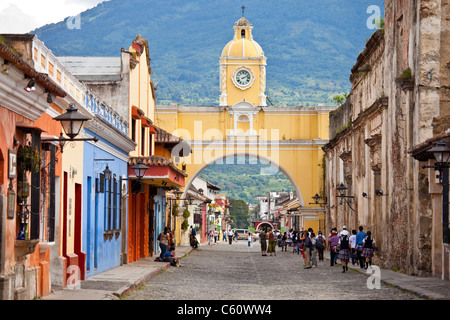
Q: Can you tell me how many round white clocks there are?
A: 1